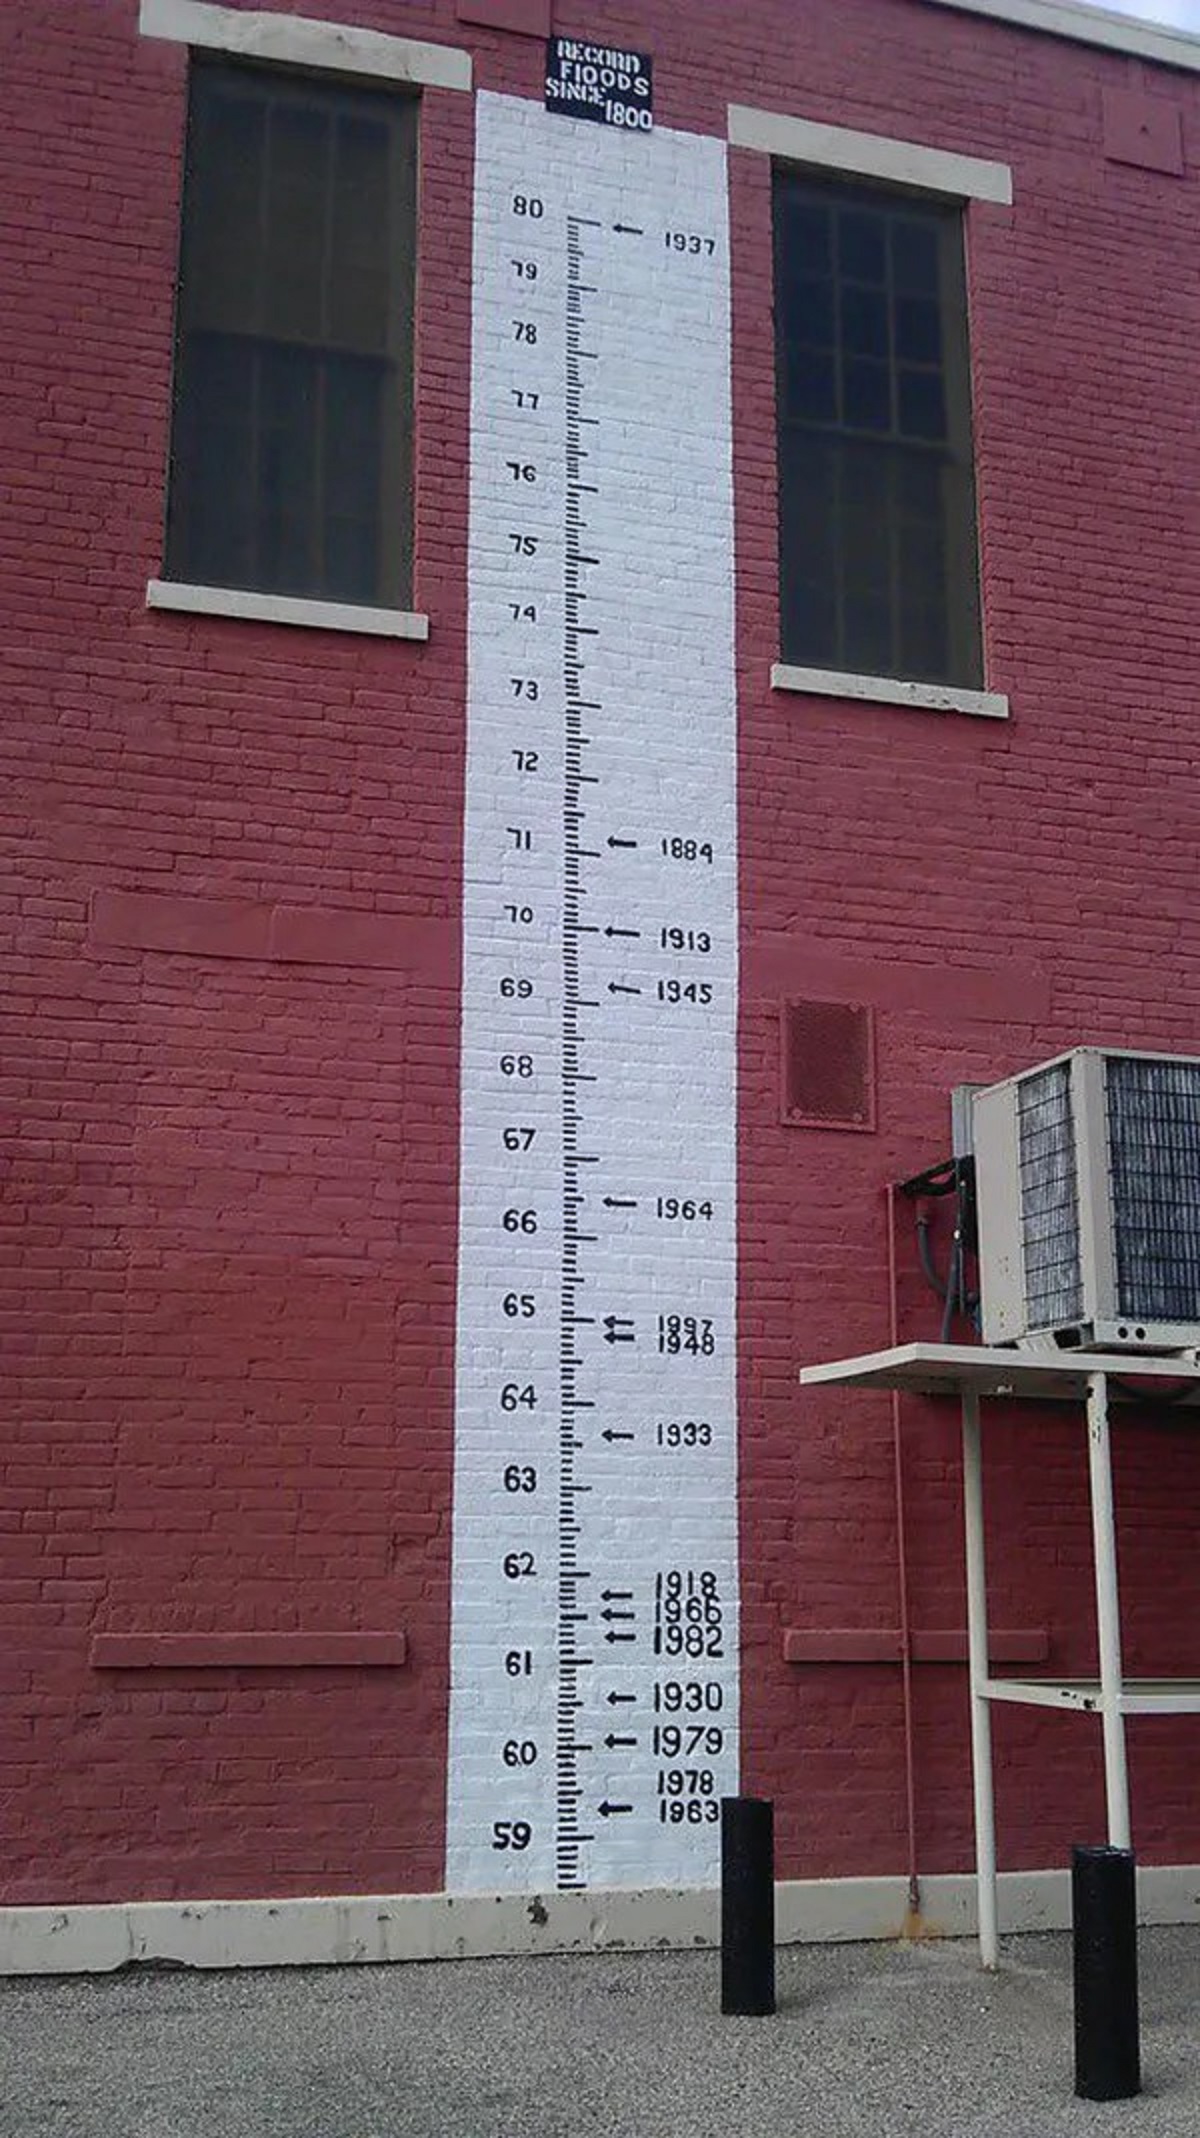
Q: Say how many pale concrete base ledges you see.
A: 1